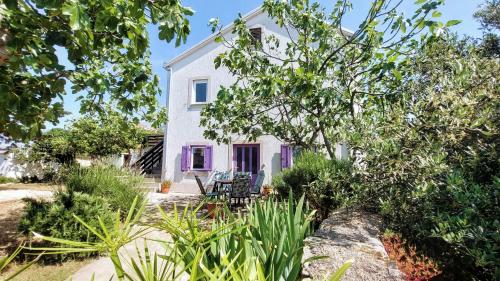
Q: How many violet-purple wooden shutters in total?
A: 3